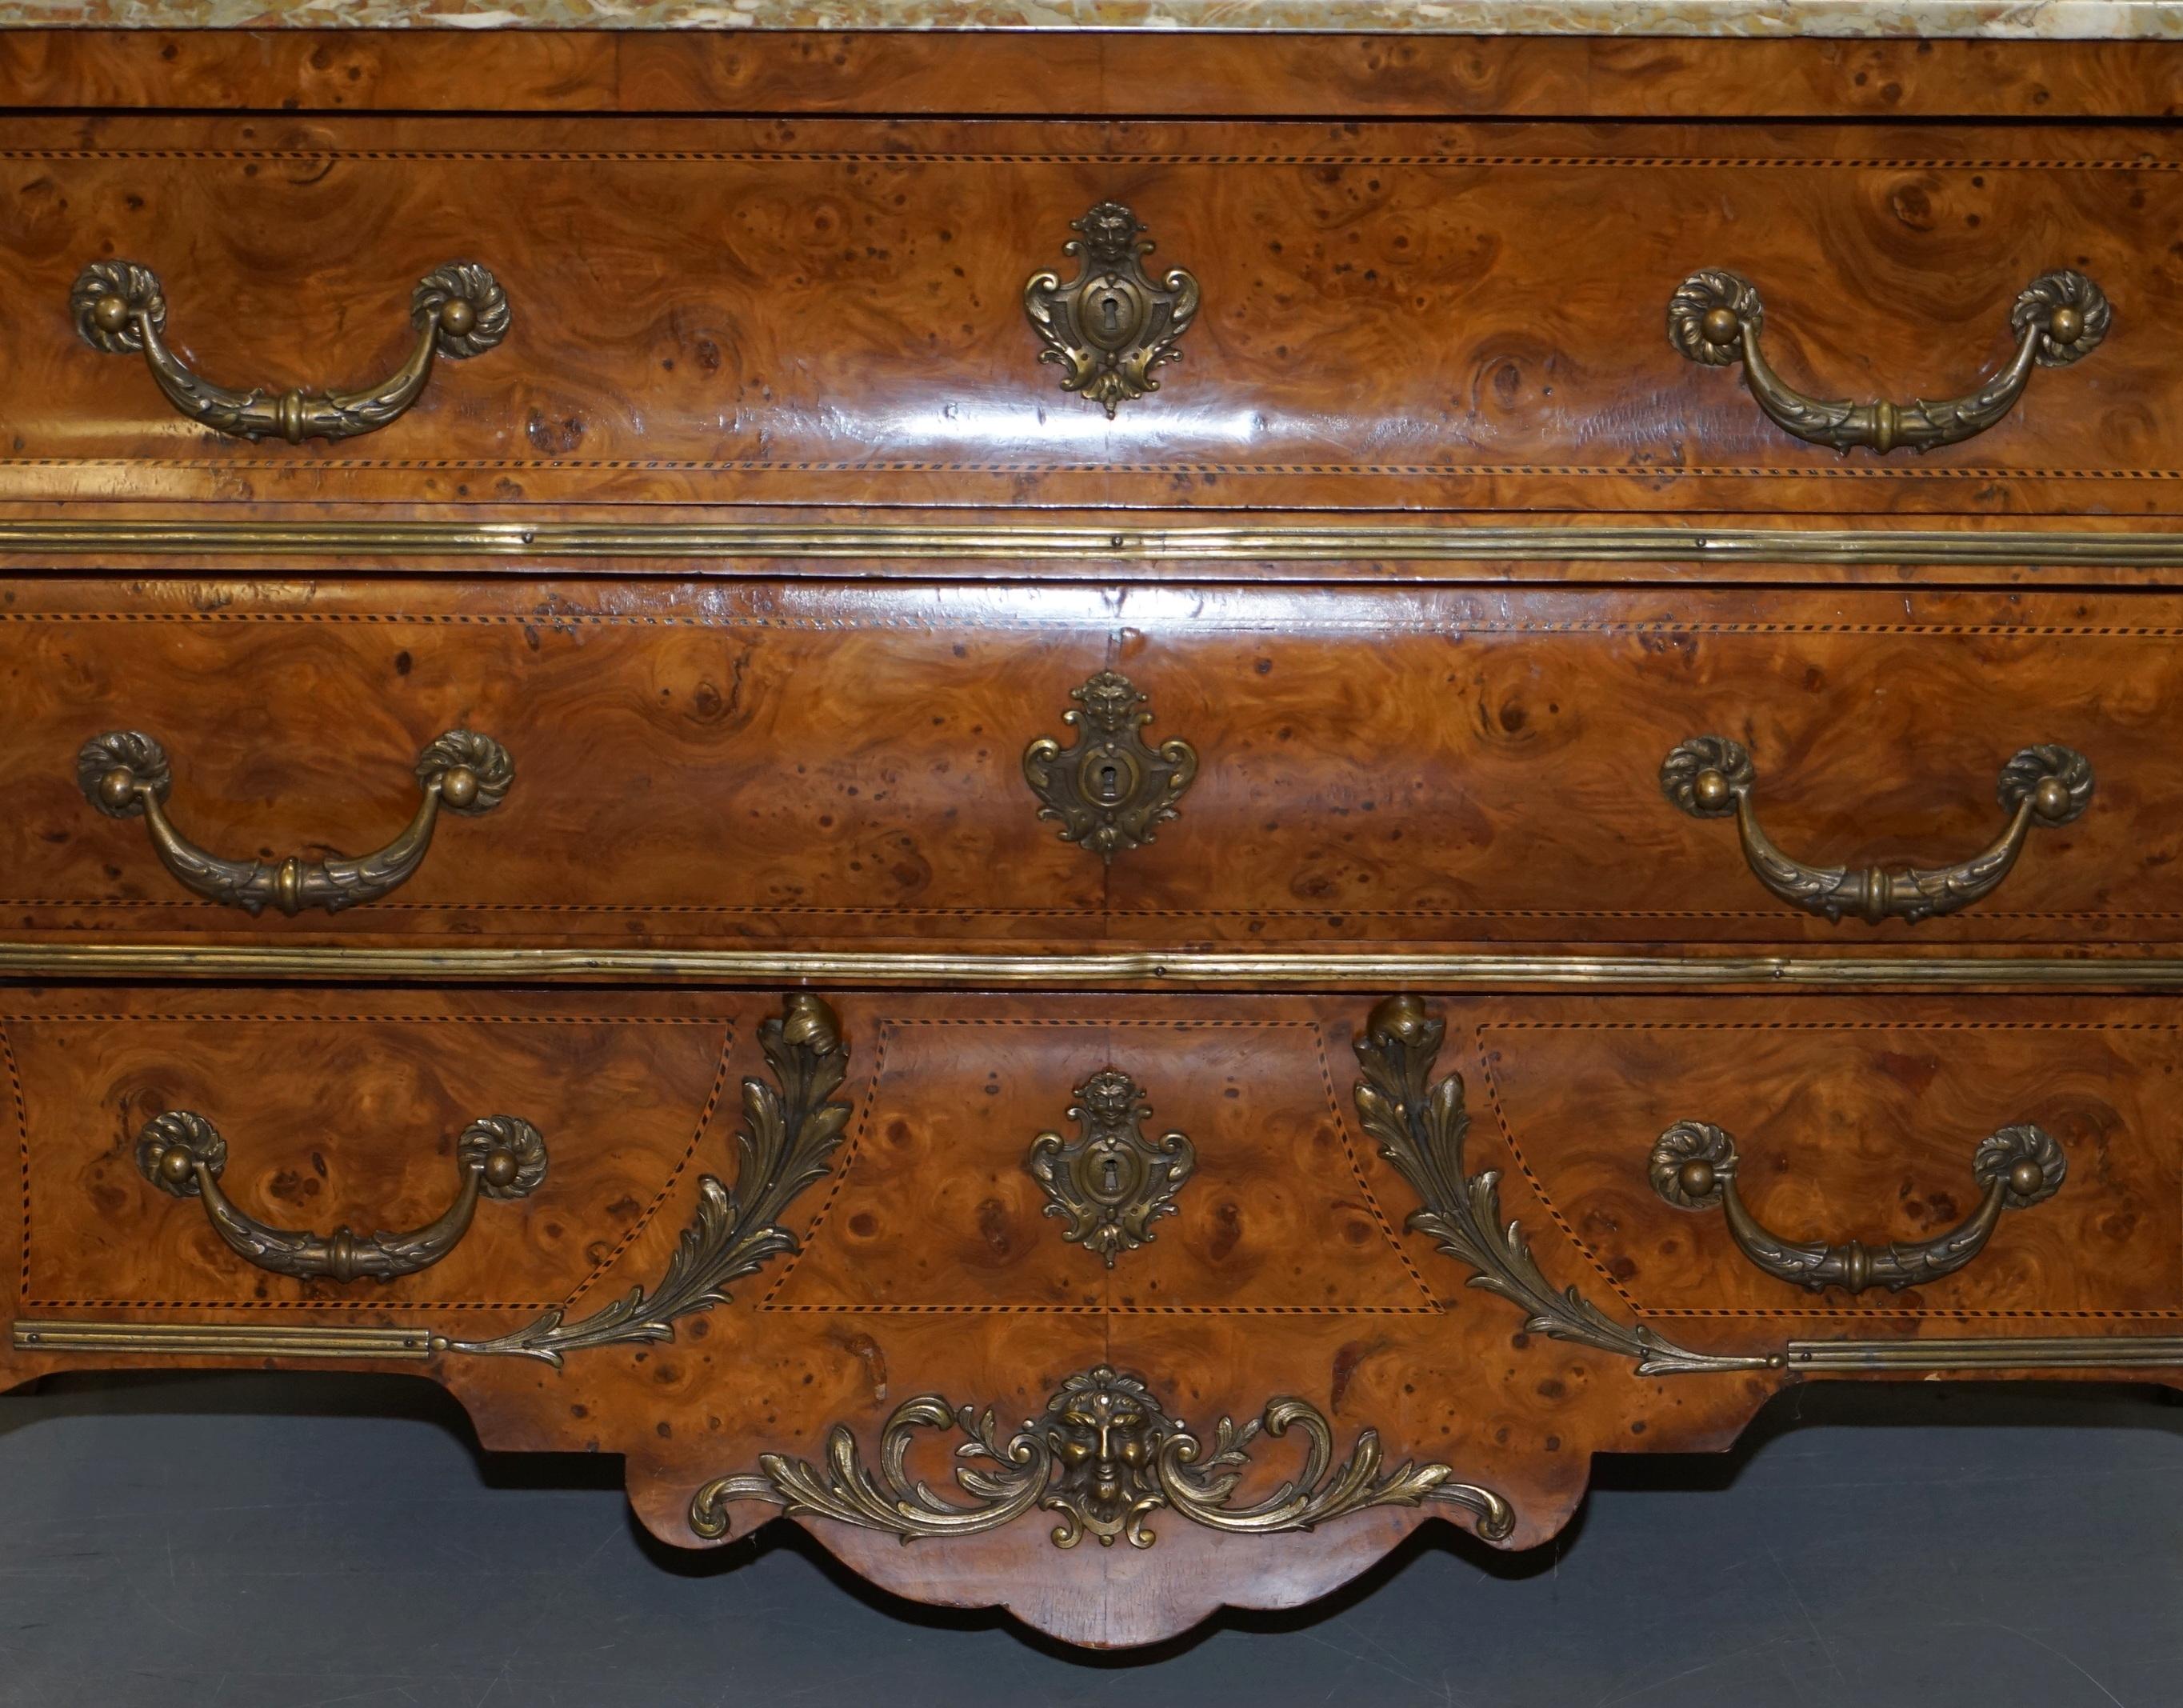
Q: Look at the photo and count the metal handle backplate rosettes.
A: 12